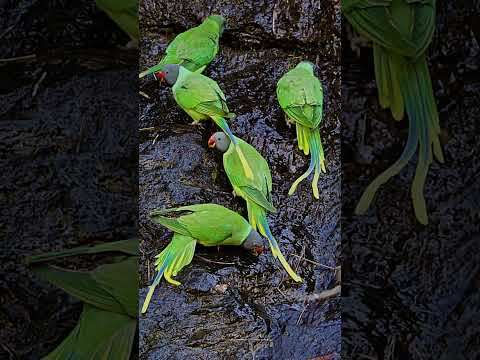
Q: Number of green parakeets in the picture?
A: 5